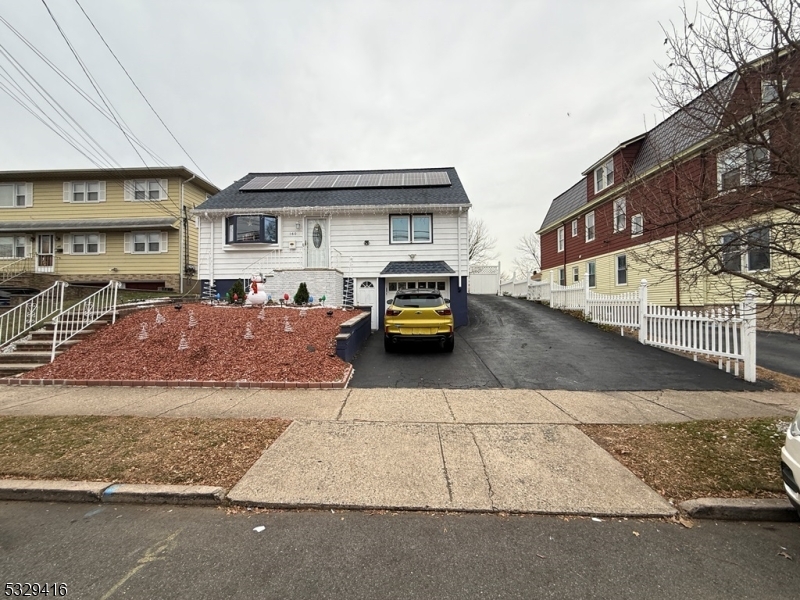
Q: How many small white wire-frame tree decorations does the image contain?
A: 8